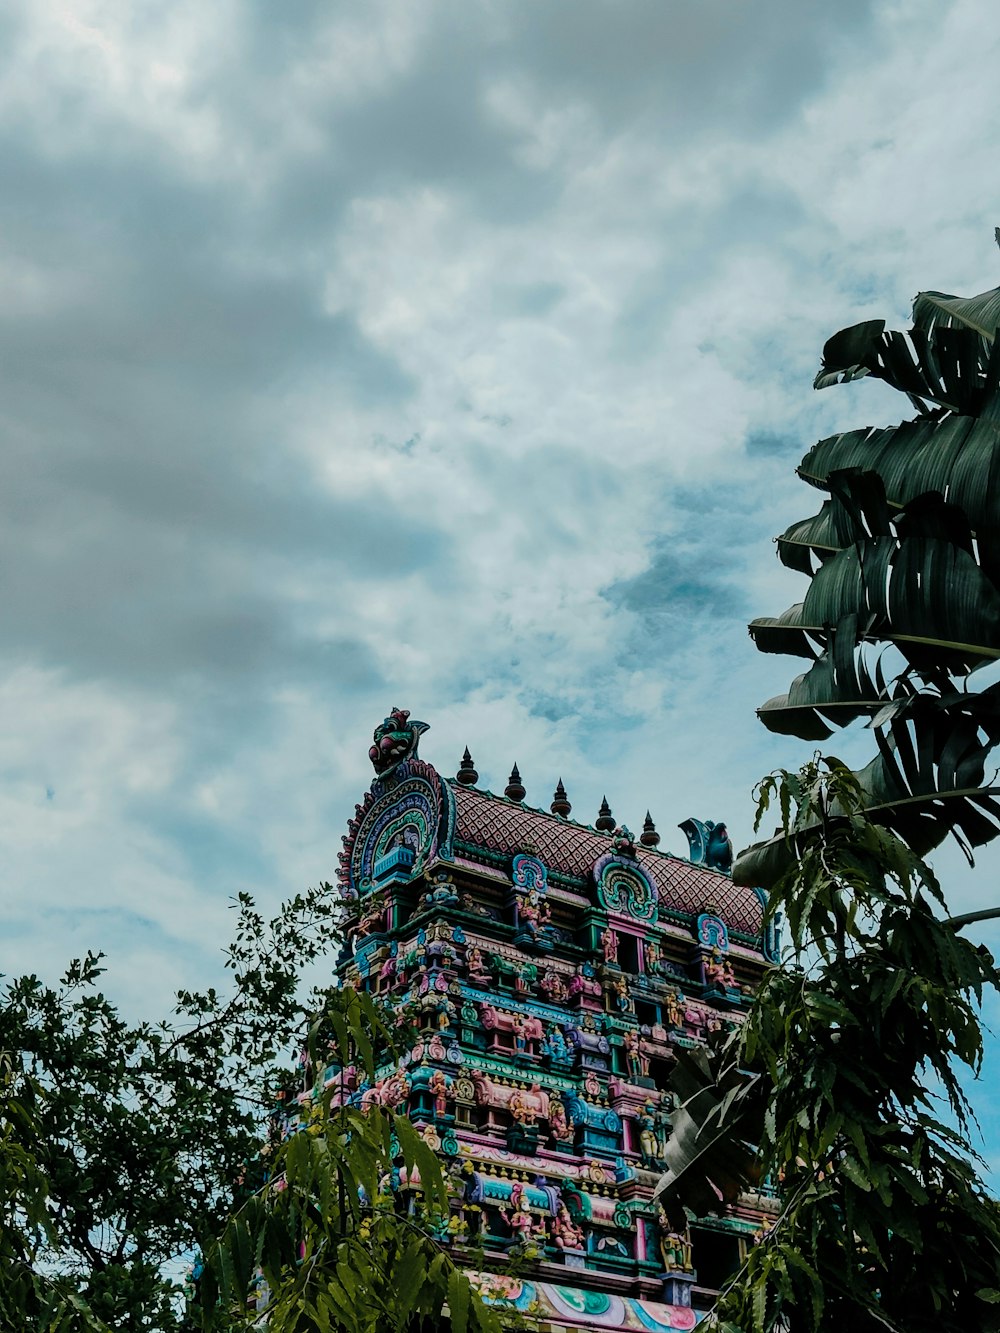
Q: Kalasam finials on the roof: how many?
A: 5